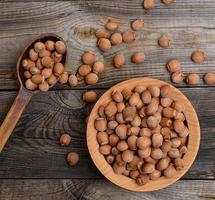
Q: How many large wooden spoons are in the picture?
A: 1